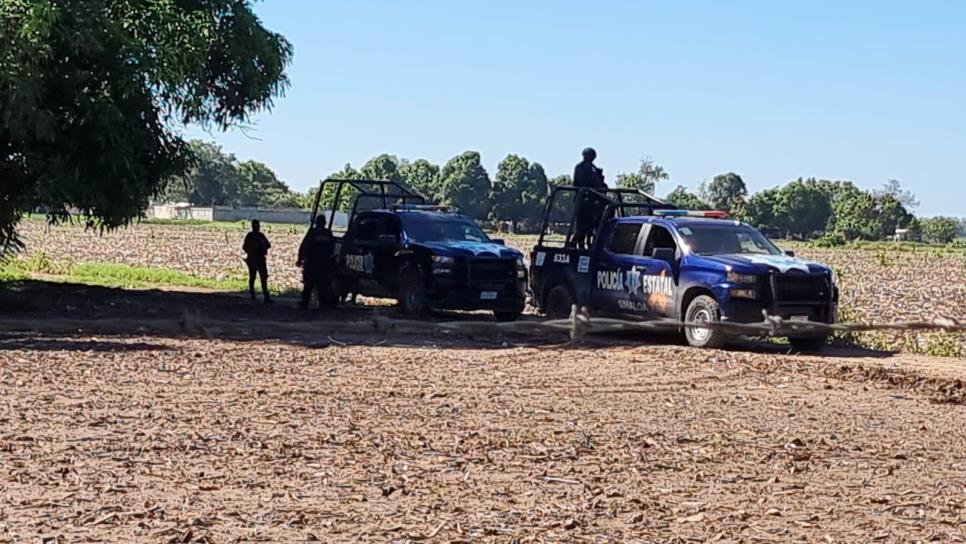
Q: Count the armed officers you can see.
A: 3